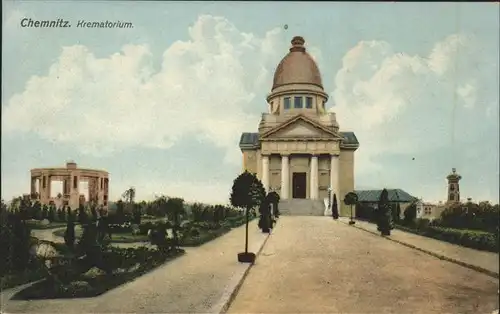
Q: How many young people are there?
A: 0